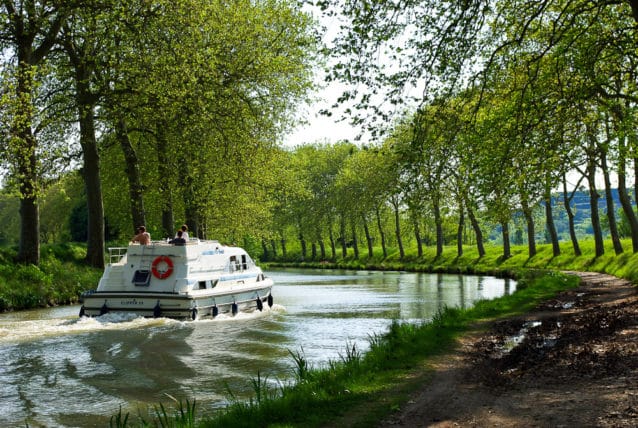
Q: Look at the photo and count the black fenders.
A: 8